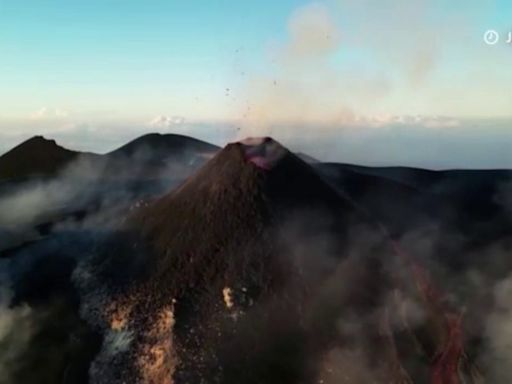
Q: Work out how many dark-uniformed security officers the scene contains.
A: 0